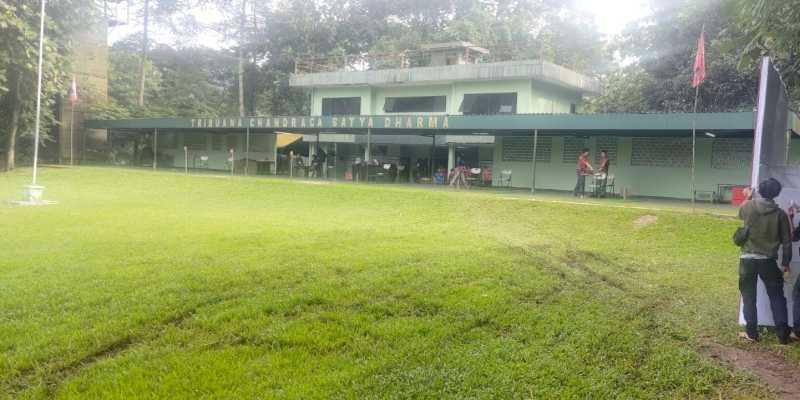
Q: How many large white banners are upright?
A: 1